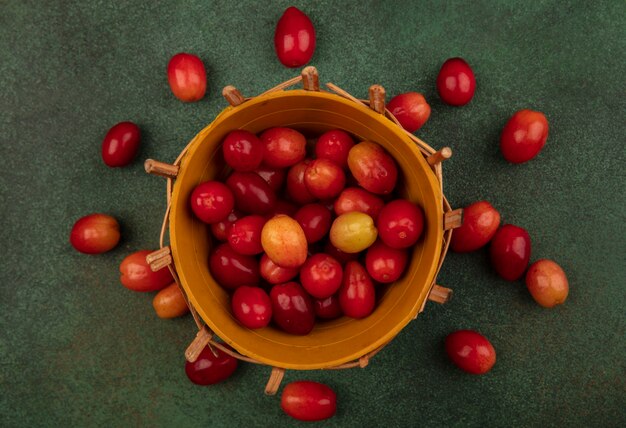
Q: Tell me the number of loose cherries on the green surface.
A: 15